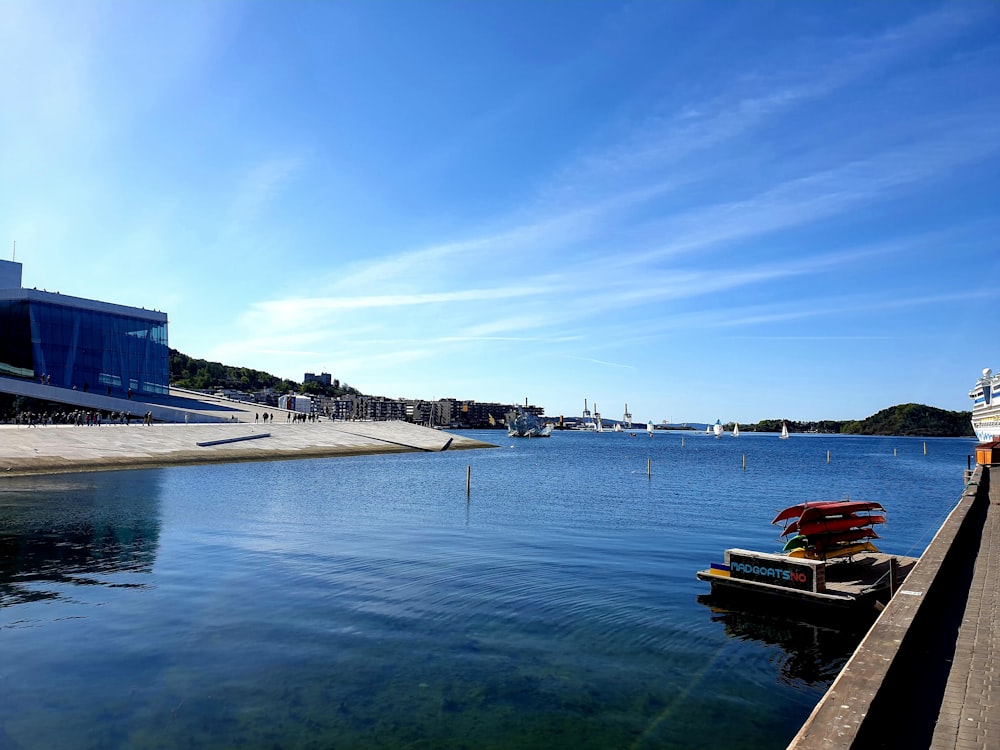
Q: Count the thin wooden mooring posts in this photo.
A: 7